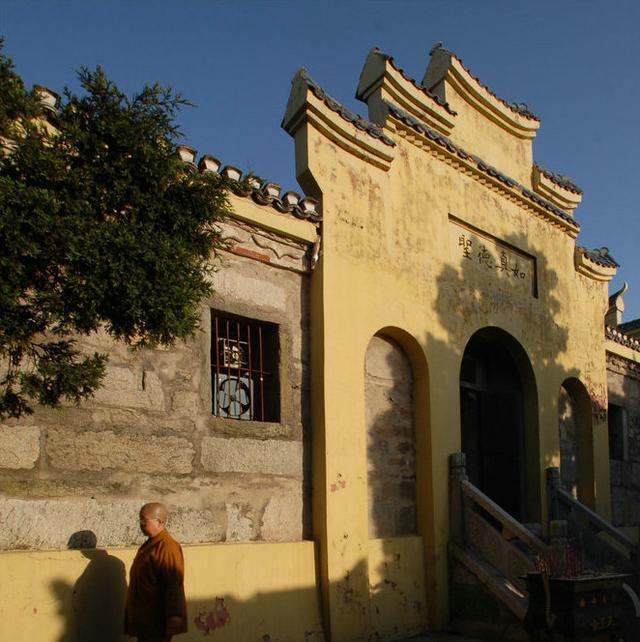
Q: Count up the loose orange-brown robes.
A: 1